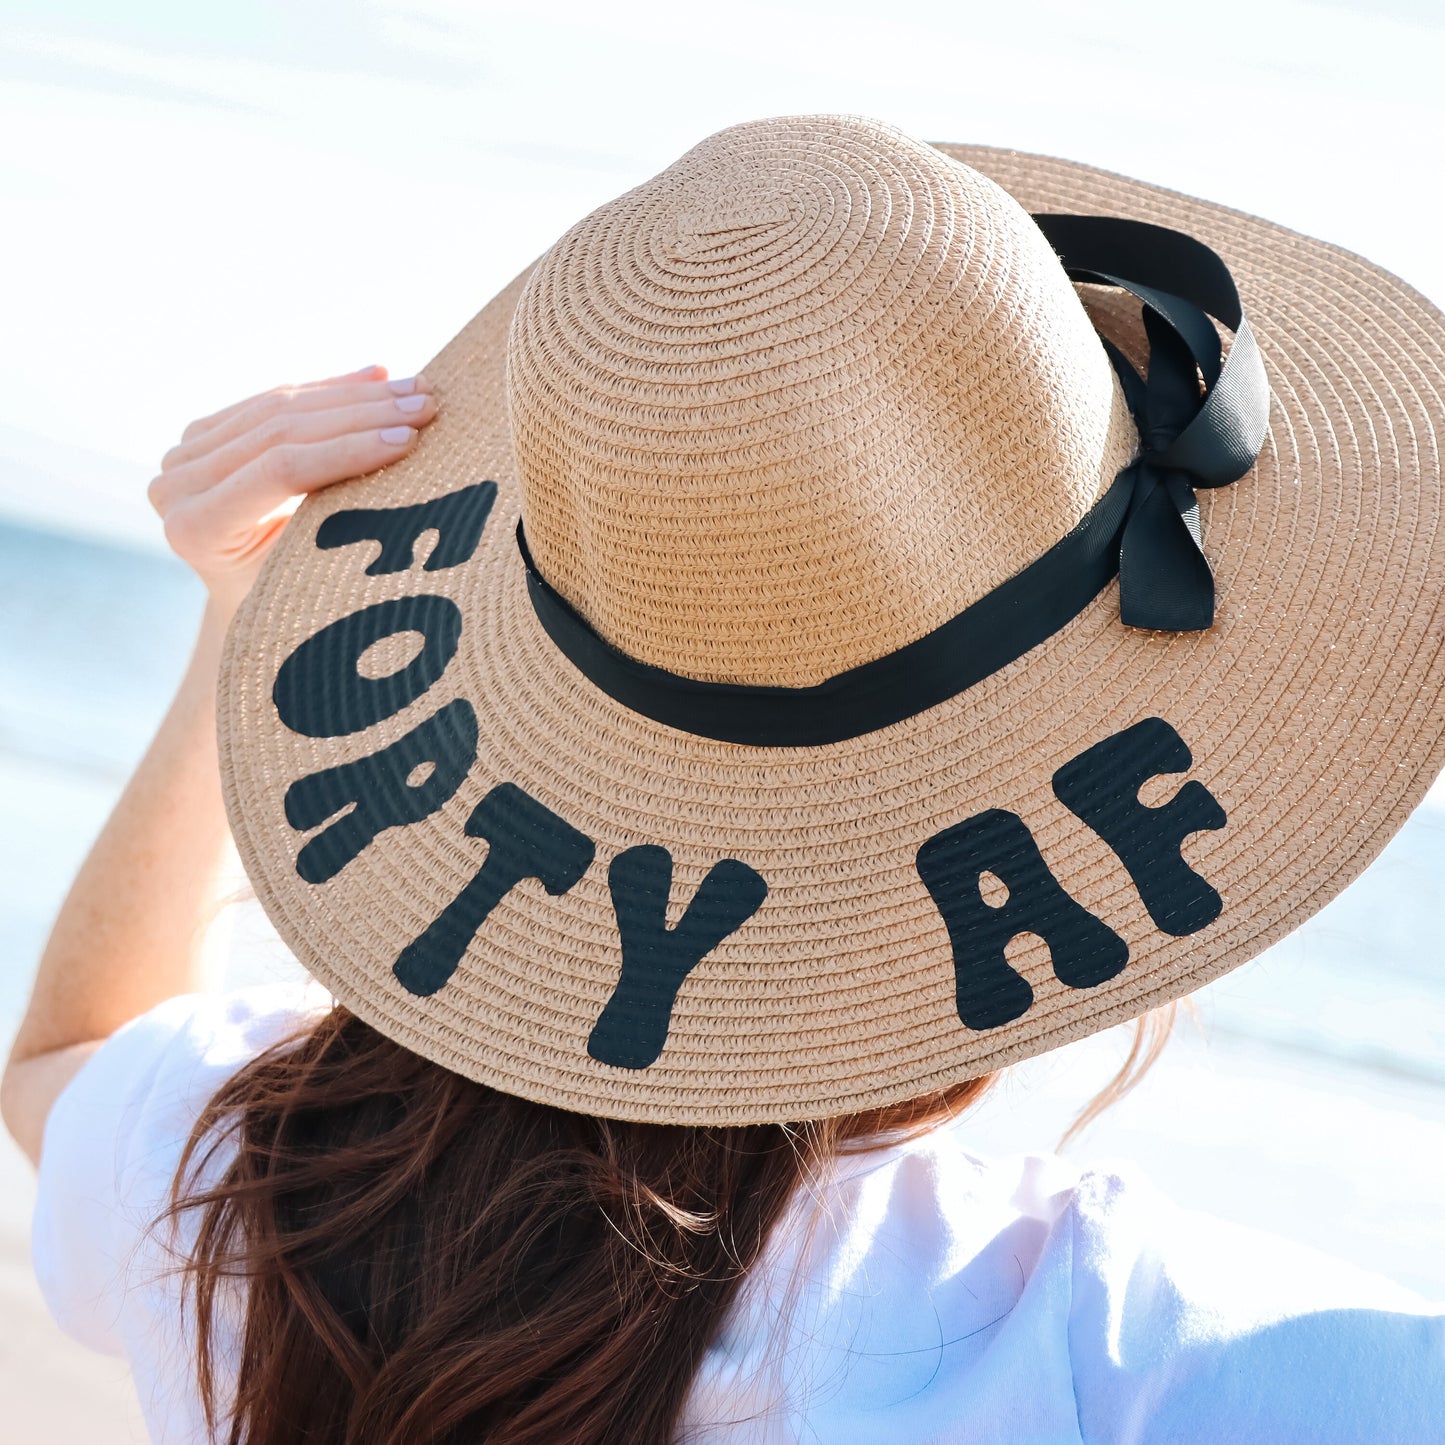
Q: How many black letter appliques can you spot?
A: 7